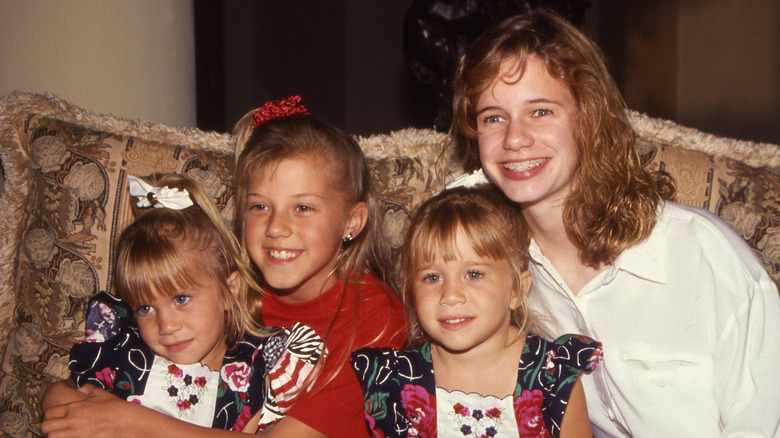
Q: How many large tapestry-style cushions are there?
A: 2